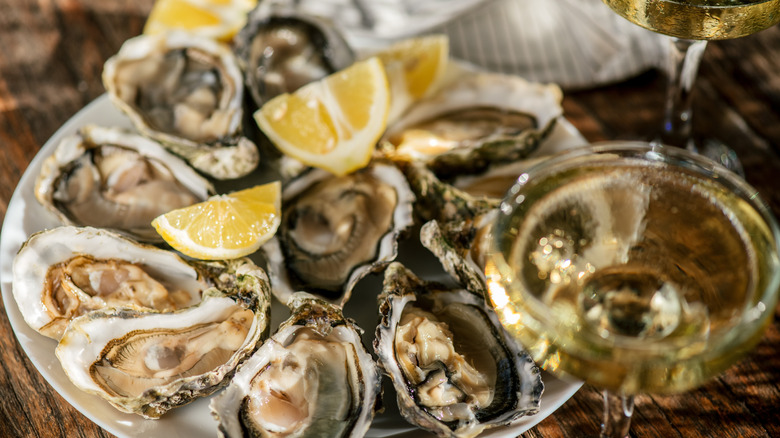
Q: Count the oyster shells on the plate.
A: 11